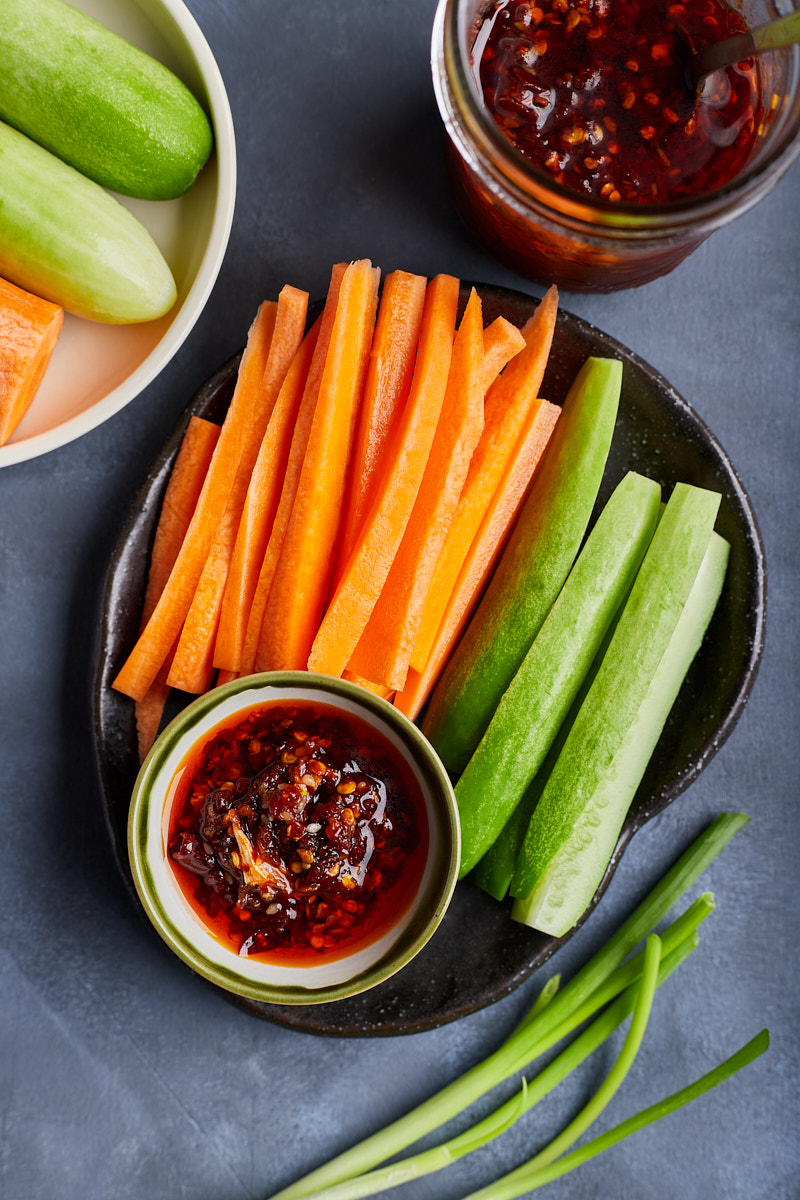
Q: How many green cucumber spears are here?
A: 5